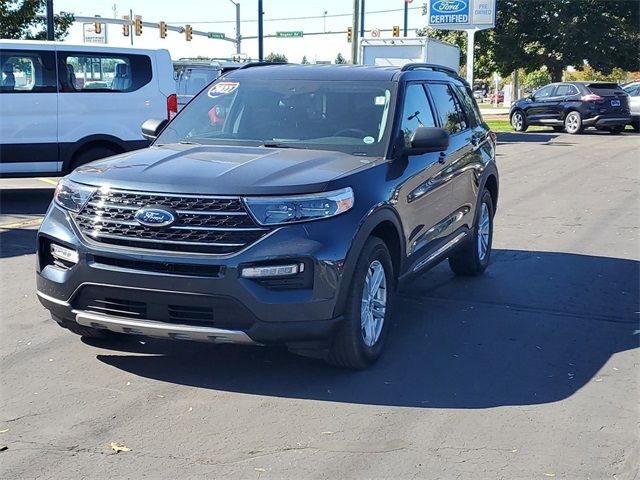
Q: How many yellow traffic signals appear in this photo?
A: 7